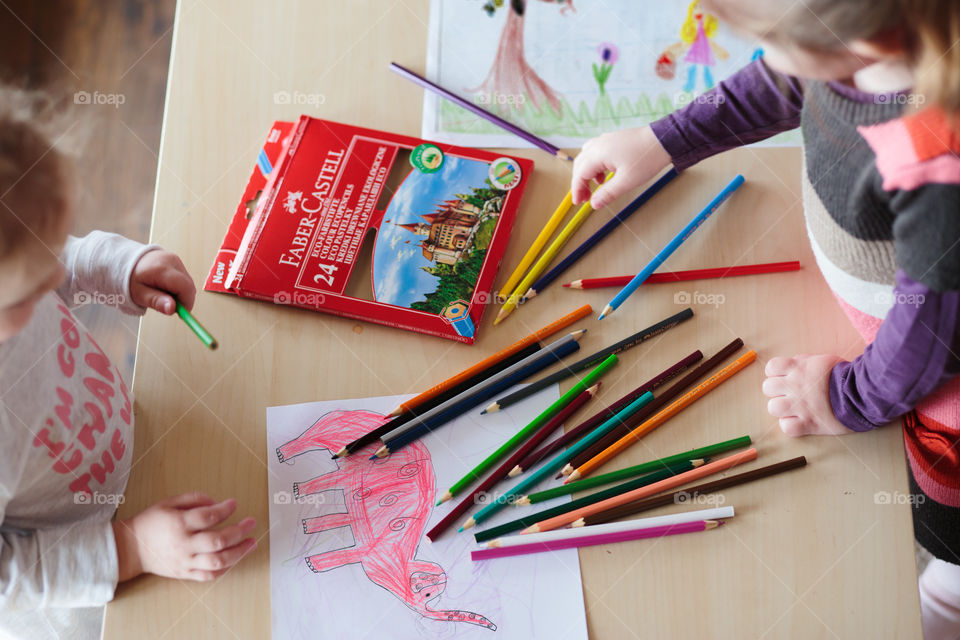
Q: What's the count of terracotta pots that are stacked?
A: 0